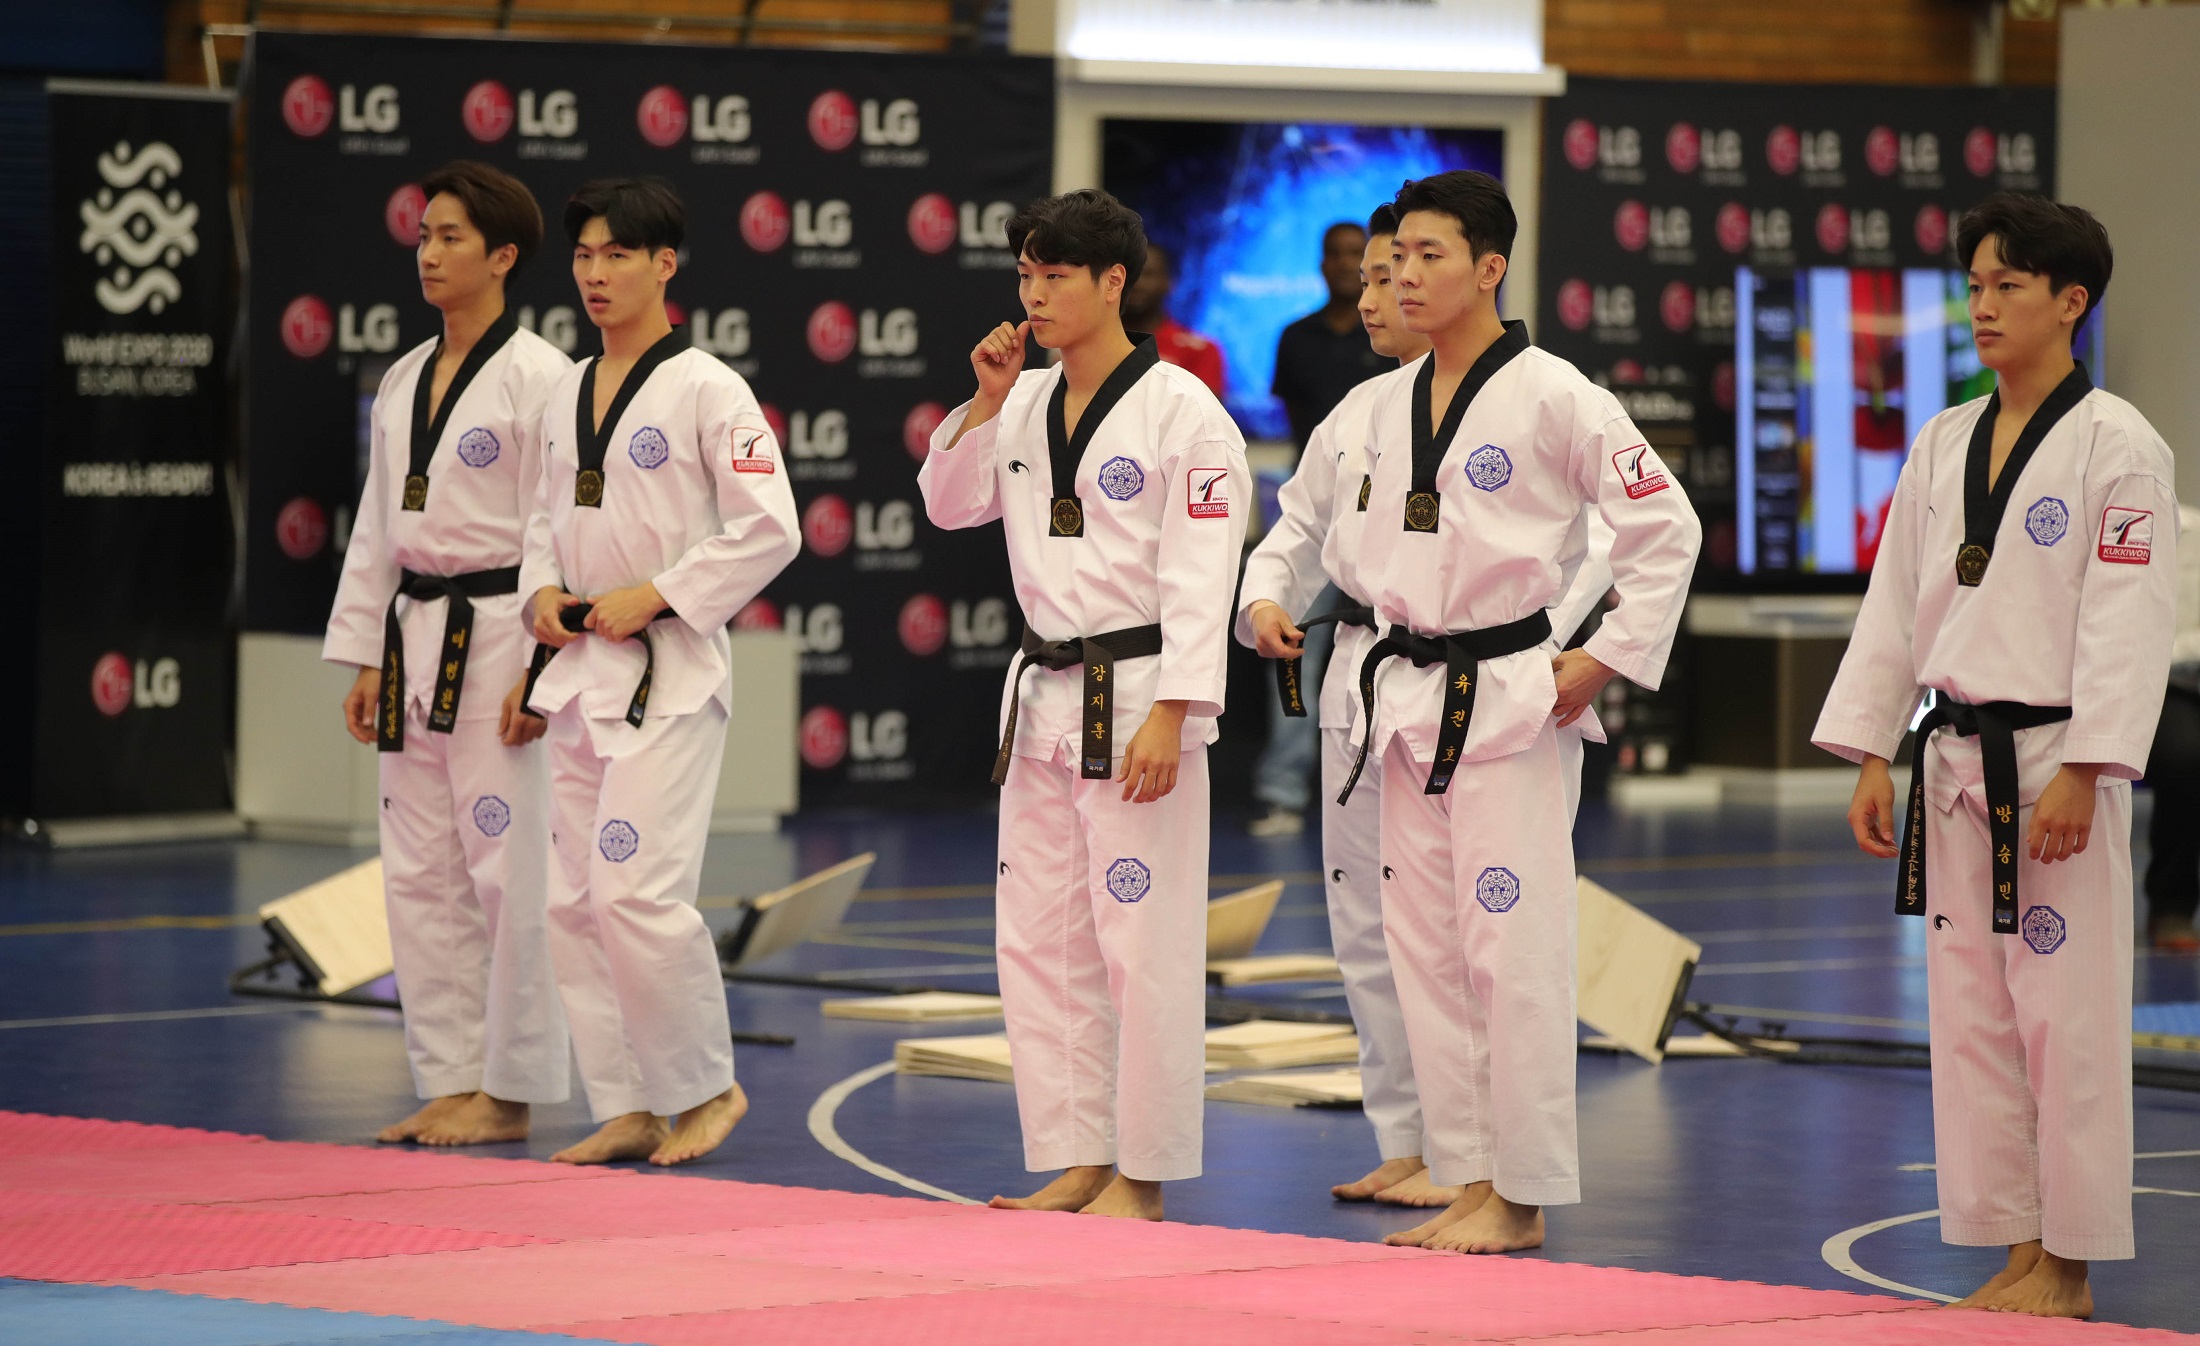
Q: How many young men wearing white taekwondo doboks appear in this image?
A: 6